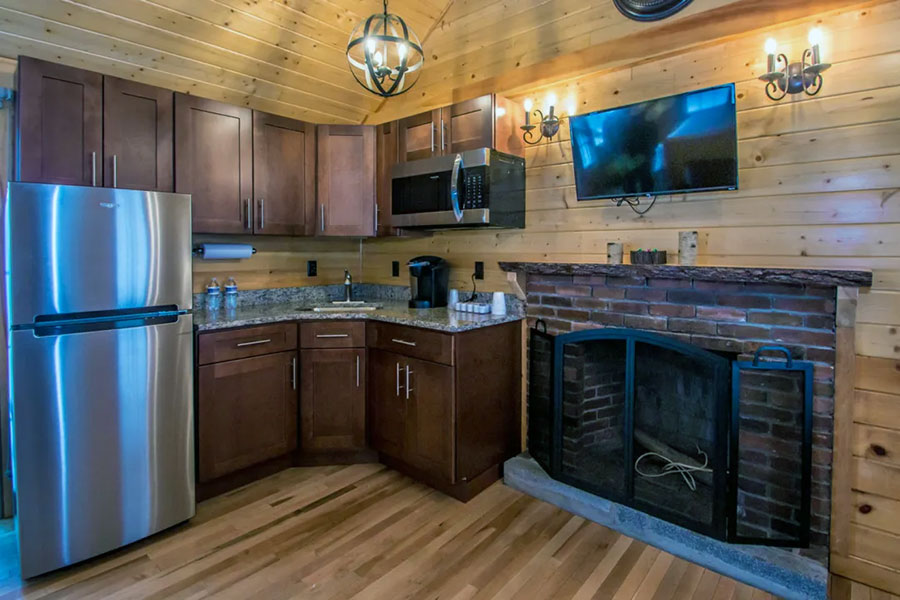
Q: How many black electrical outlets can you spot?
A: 3